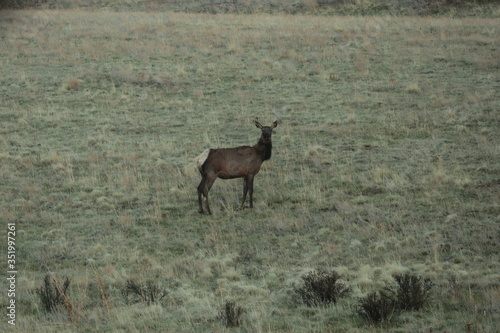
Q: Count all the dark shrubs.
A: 6